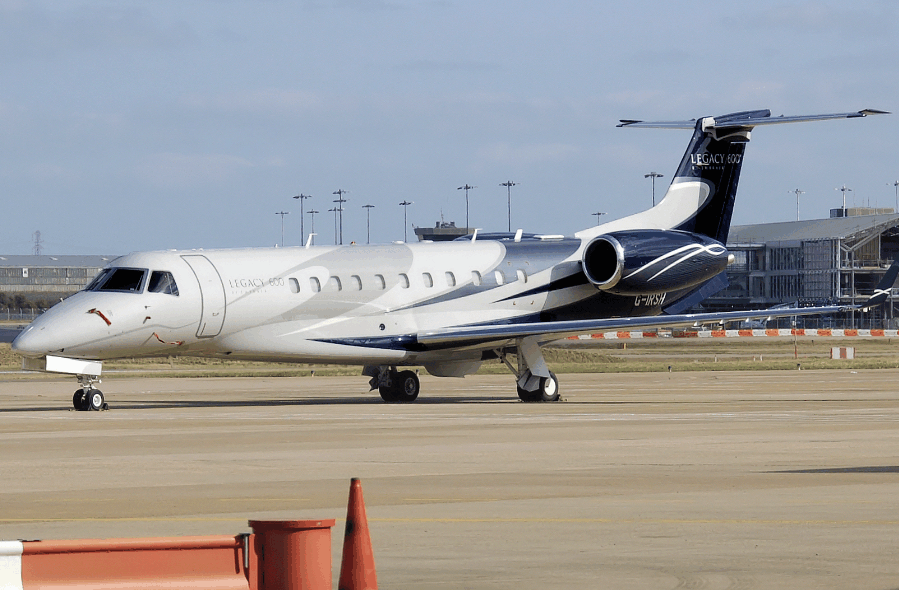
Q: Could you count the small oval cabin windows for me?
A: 11